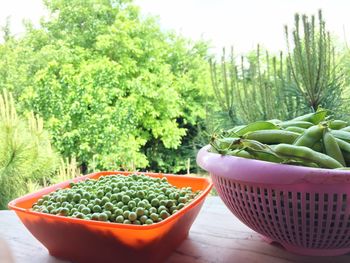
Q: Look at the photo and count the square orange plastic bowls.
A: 1